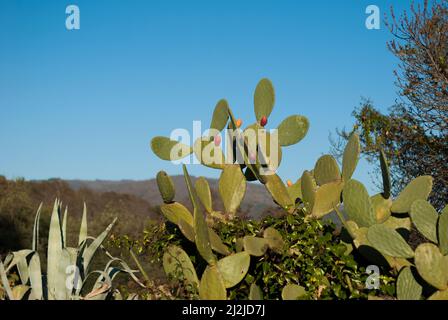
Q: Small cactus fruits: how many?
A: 5